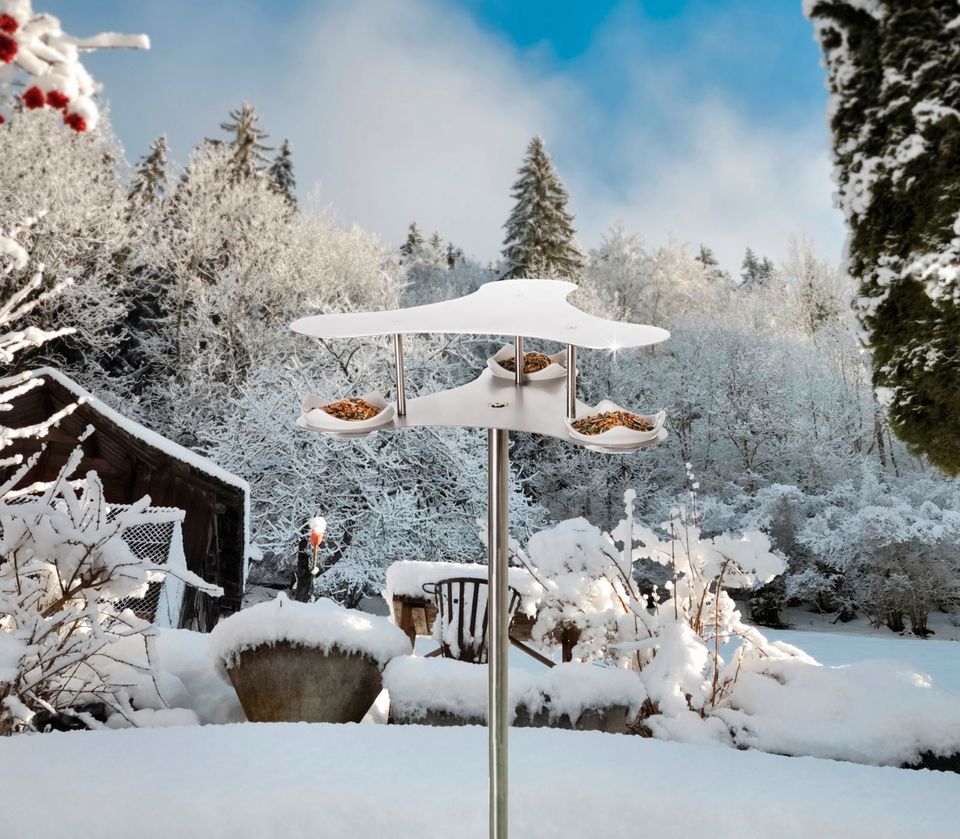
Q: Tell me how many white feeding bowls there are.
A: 3